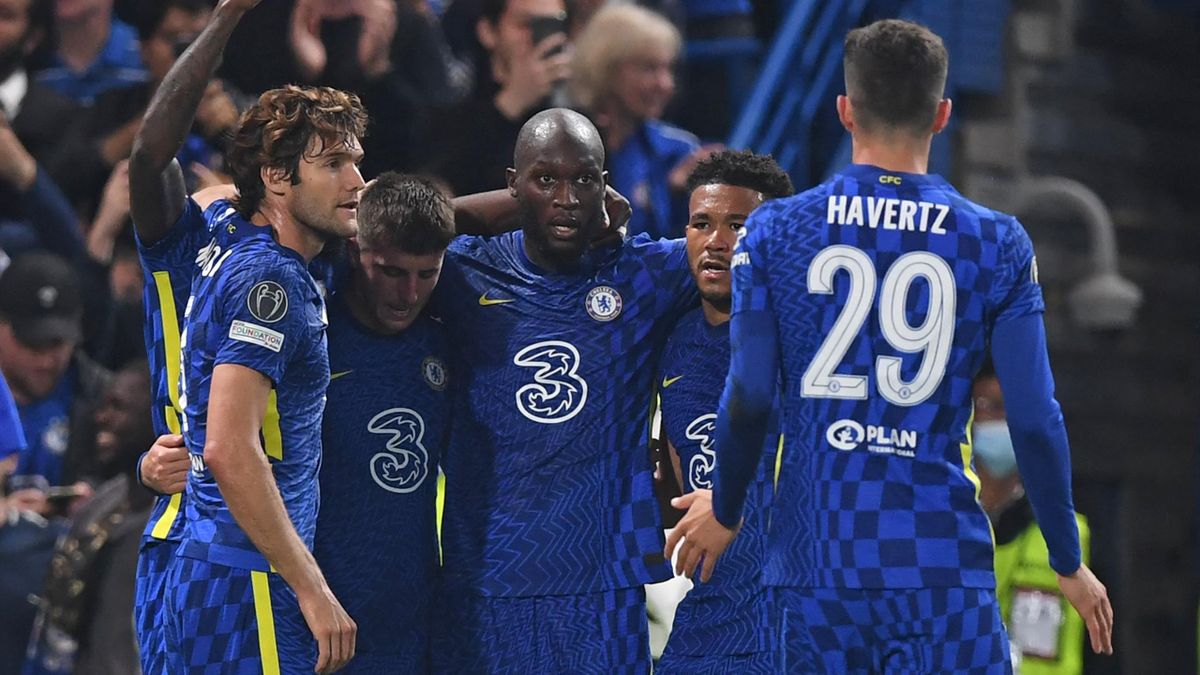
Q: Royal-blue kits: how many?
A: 6